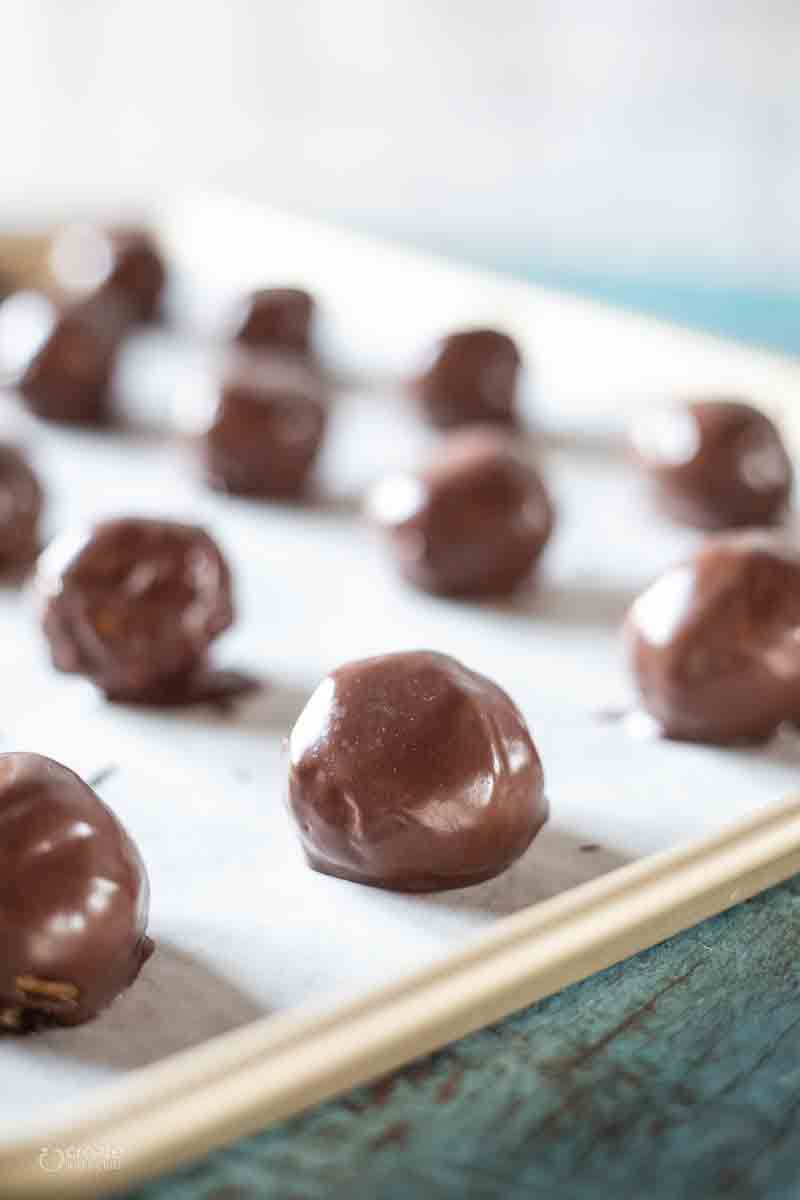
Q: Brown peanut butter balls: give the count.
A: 12